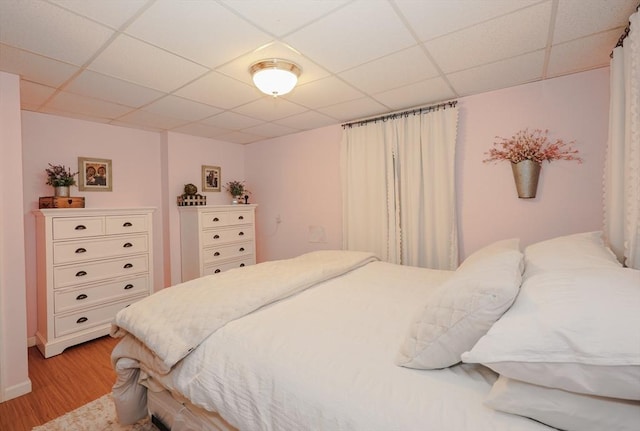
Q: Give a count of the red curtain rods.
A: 0